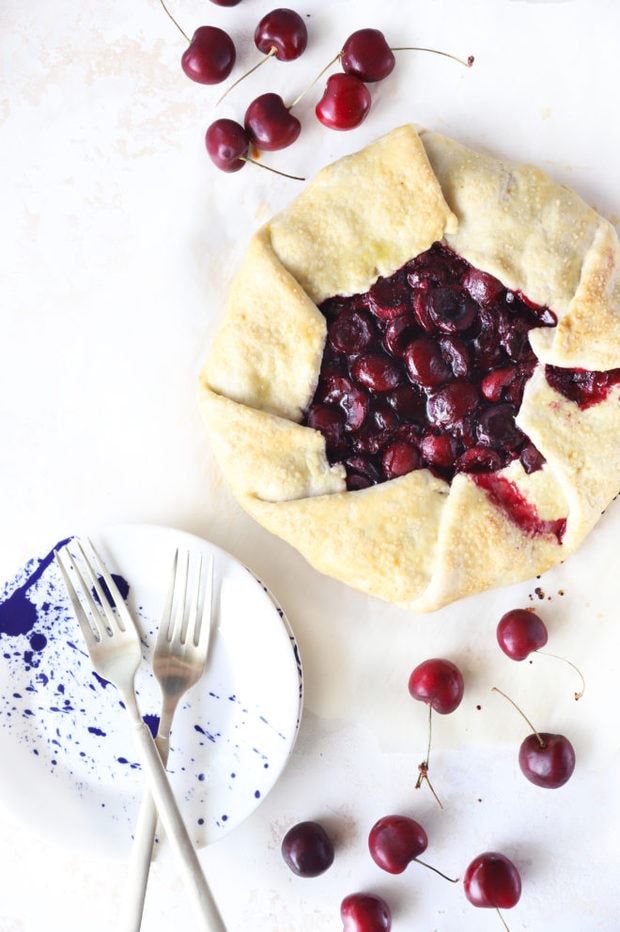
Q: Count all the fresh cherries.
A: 14